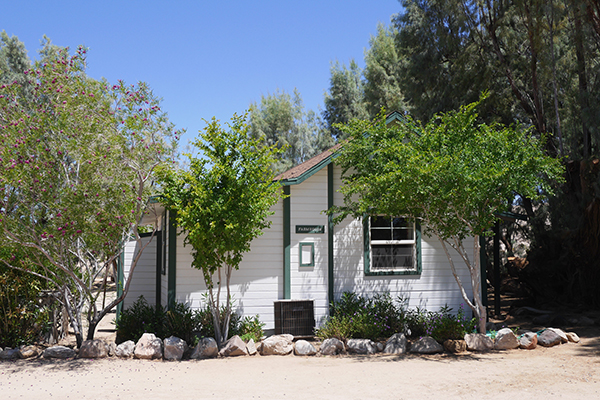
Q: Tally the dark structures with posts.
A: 1